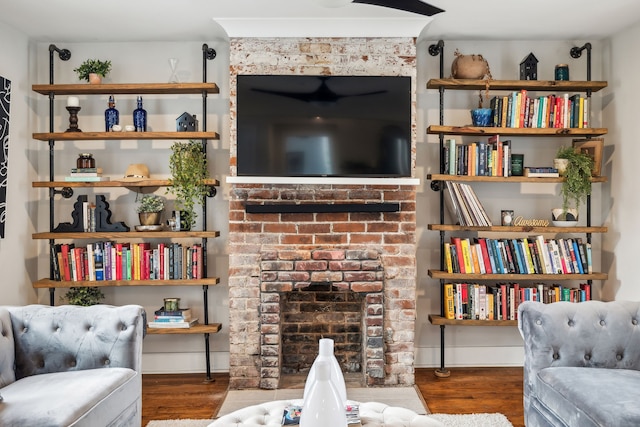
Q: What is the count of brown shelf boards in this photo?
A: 12